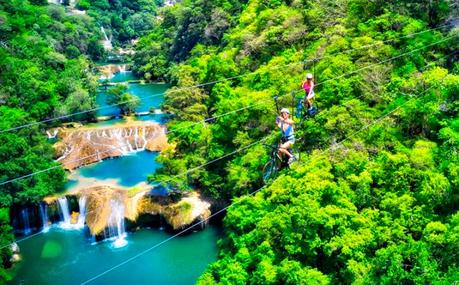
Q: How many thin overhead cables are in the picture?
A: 4